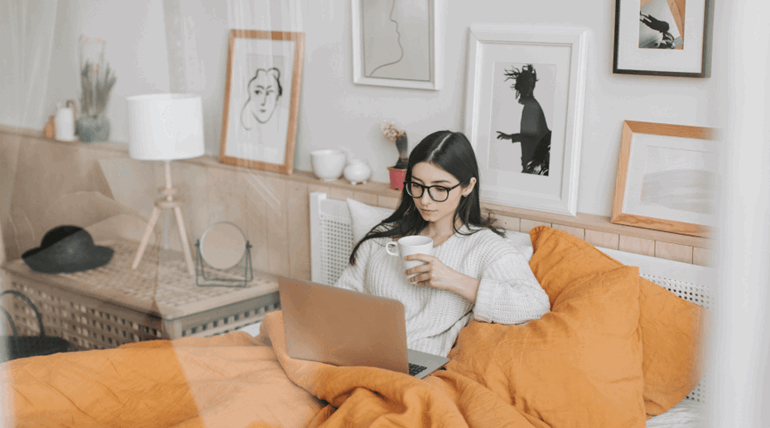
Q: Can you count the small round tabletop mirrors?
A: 1